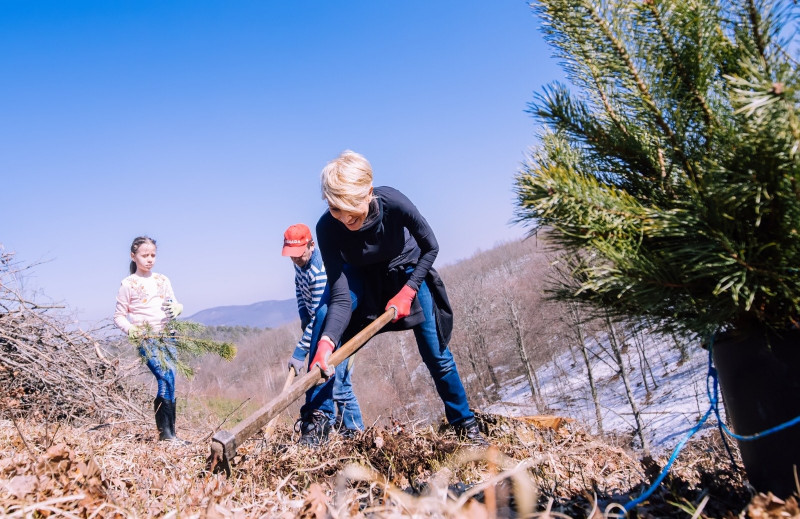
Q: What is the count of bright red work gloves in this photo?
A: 2